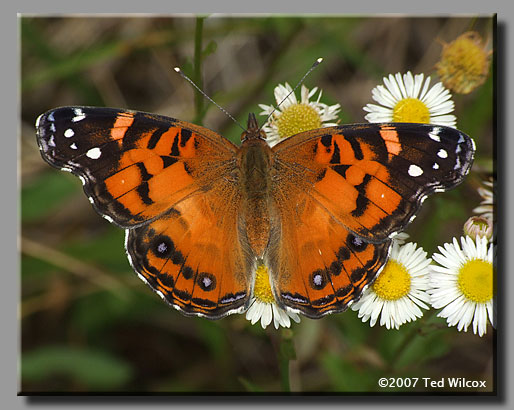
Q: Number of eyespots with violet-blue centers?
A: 4